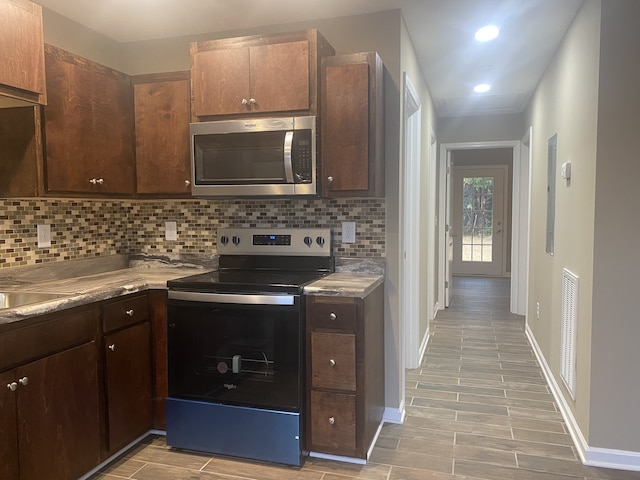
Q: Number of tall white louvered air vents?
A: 1